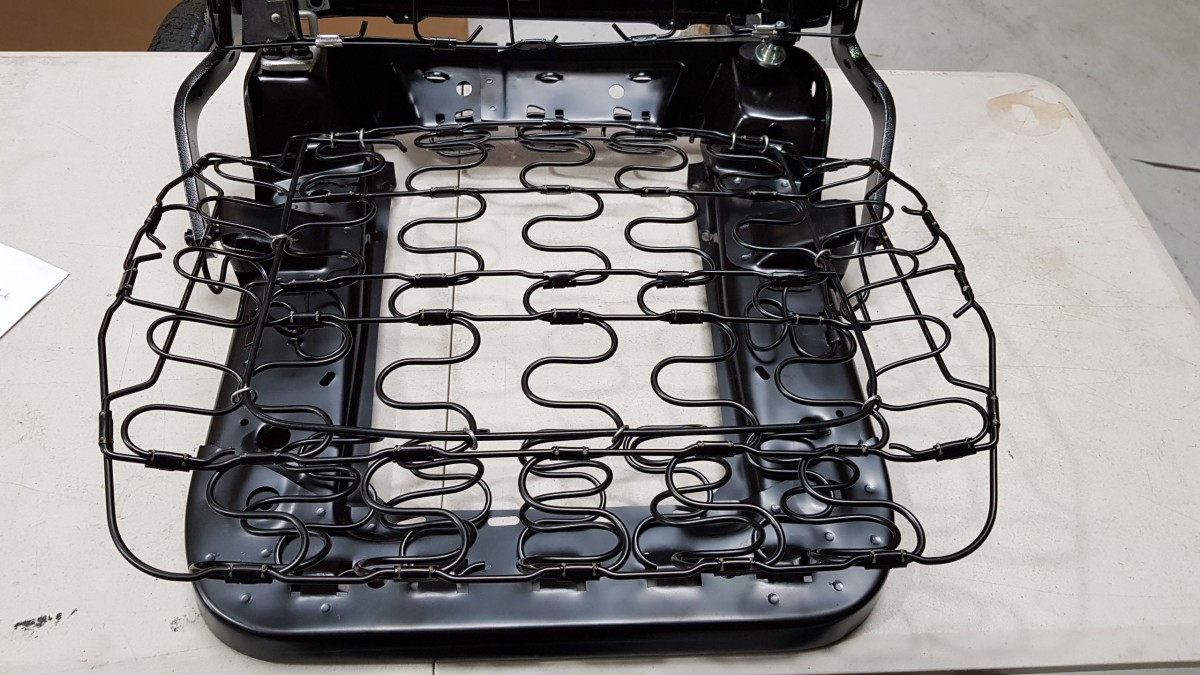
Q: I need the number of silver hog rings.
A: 10